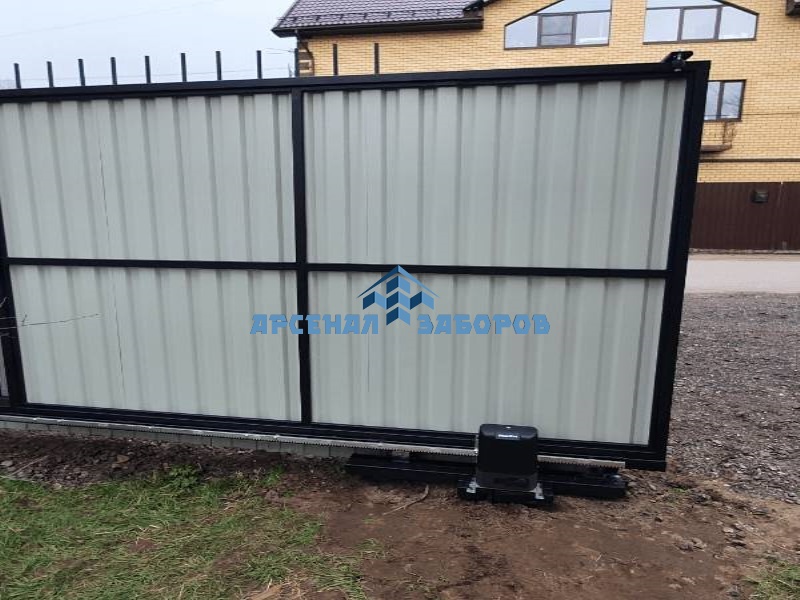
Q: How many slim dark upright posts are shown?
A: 11